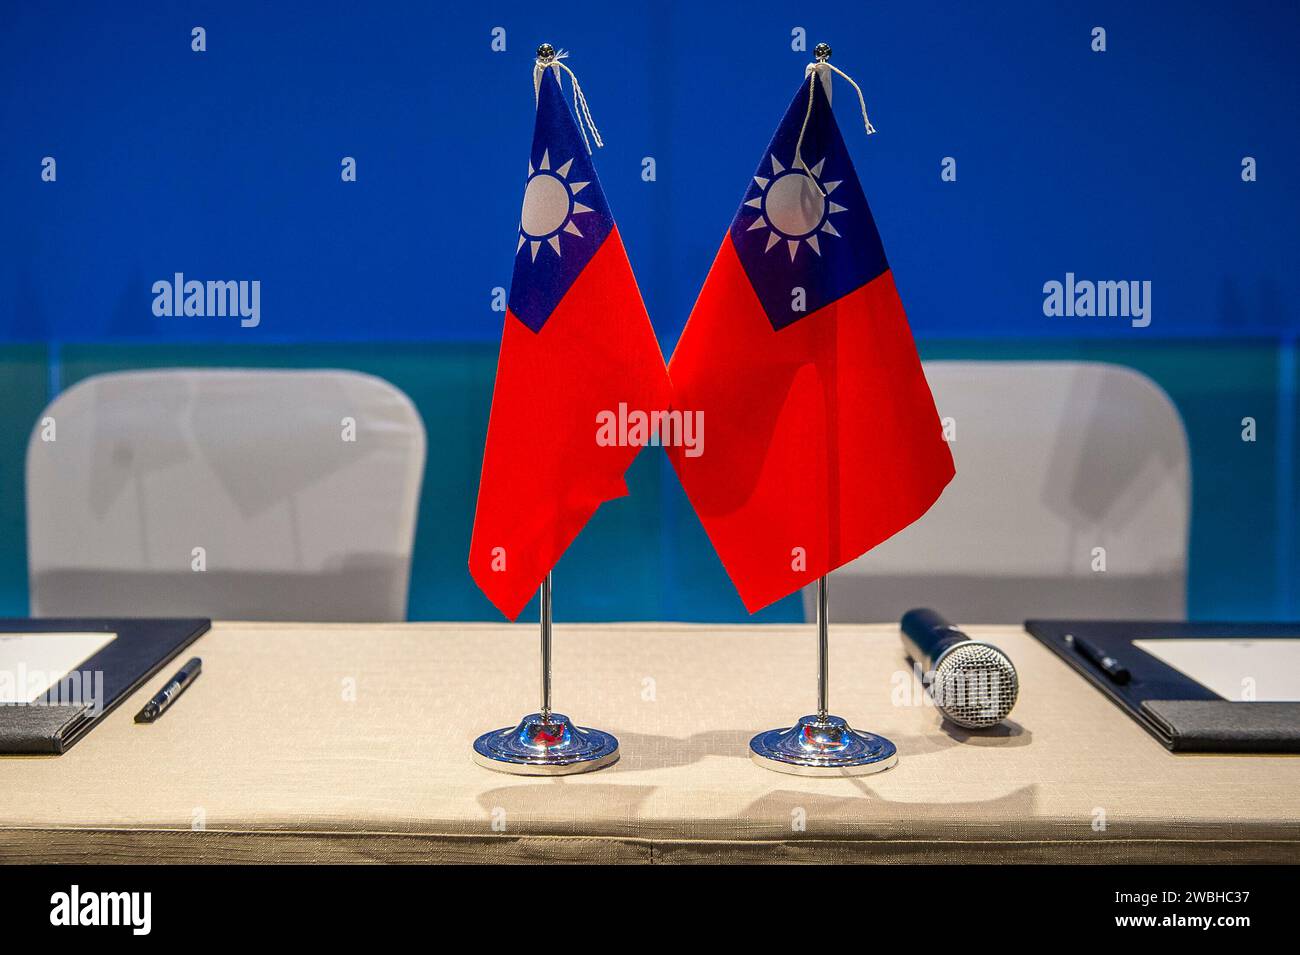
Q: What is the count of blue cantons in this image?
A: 2